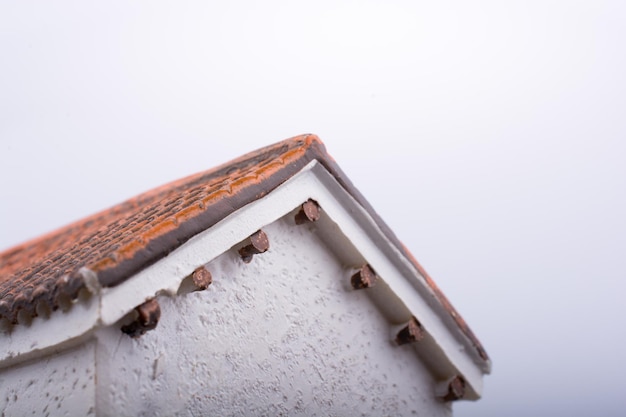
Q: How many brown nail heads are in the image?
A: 7